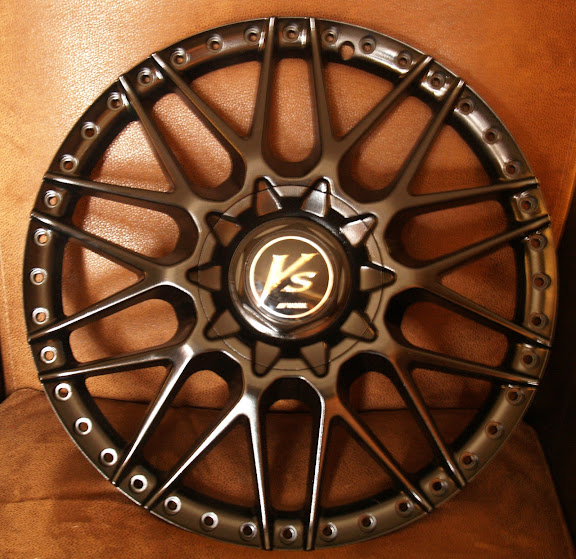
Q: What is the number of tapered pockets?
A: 10